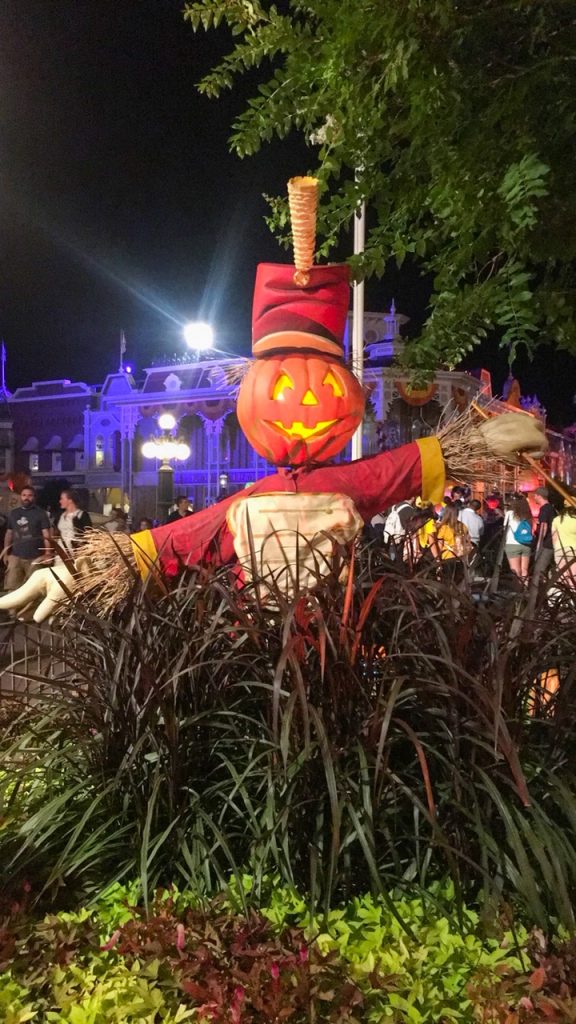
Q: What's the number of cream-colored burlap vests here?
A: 1